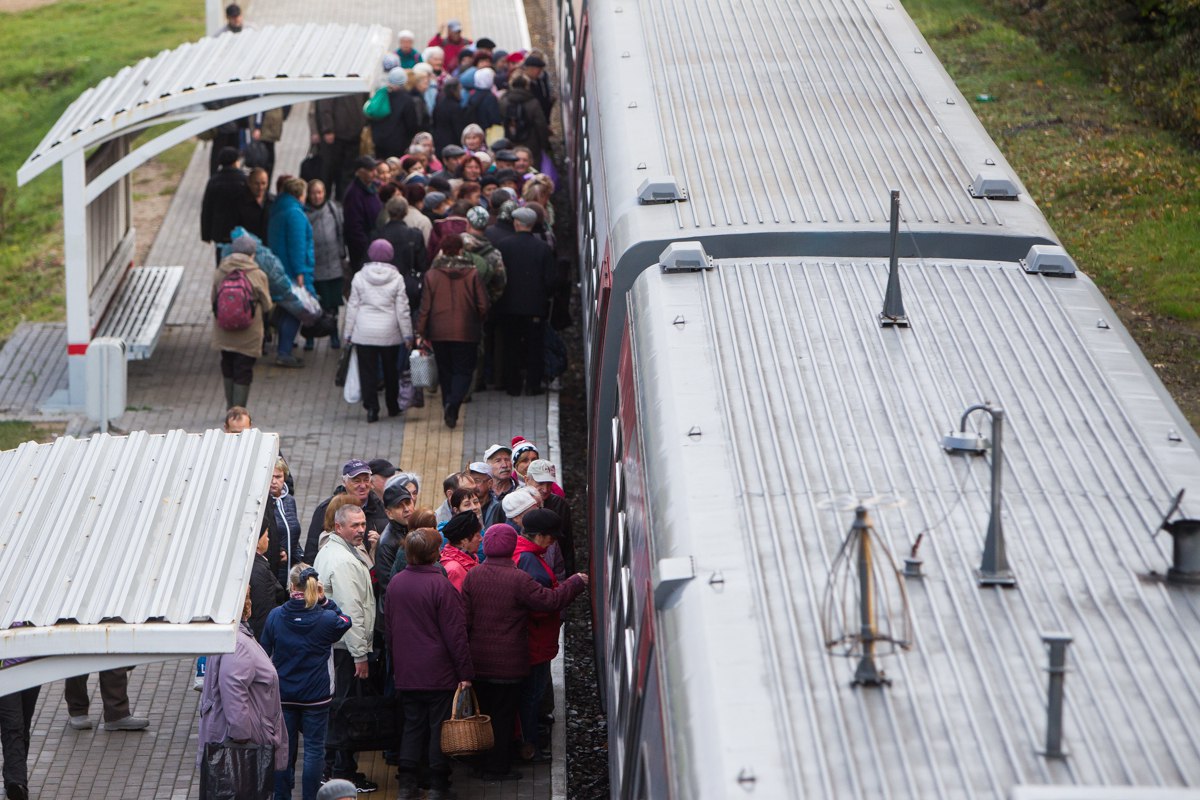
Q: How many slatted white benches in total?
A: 1